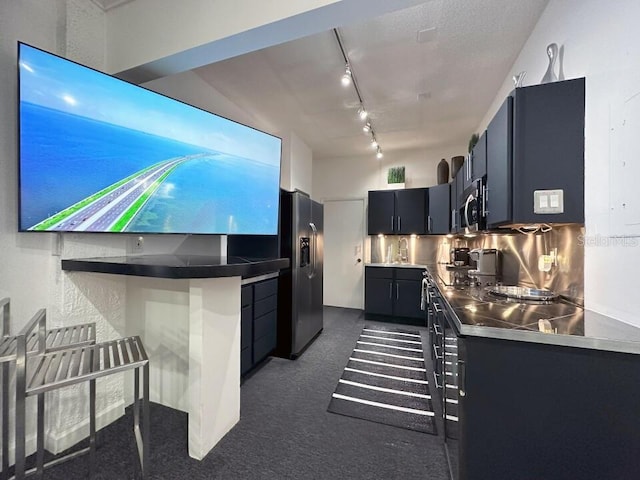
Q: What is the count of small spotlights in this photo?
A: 5